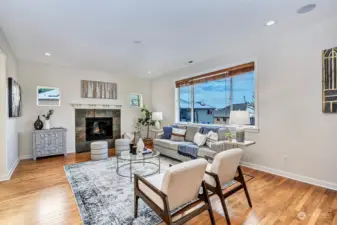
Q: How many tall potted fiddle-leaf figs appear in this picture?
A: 1